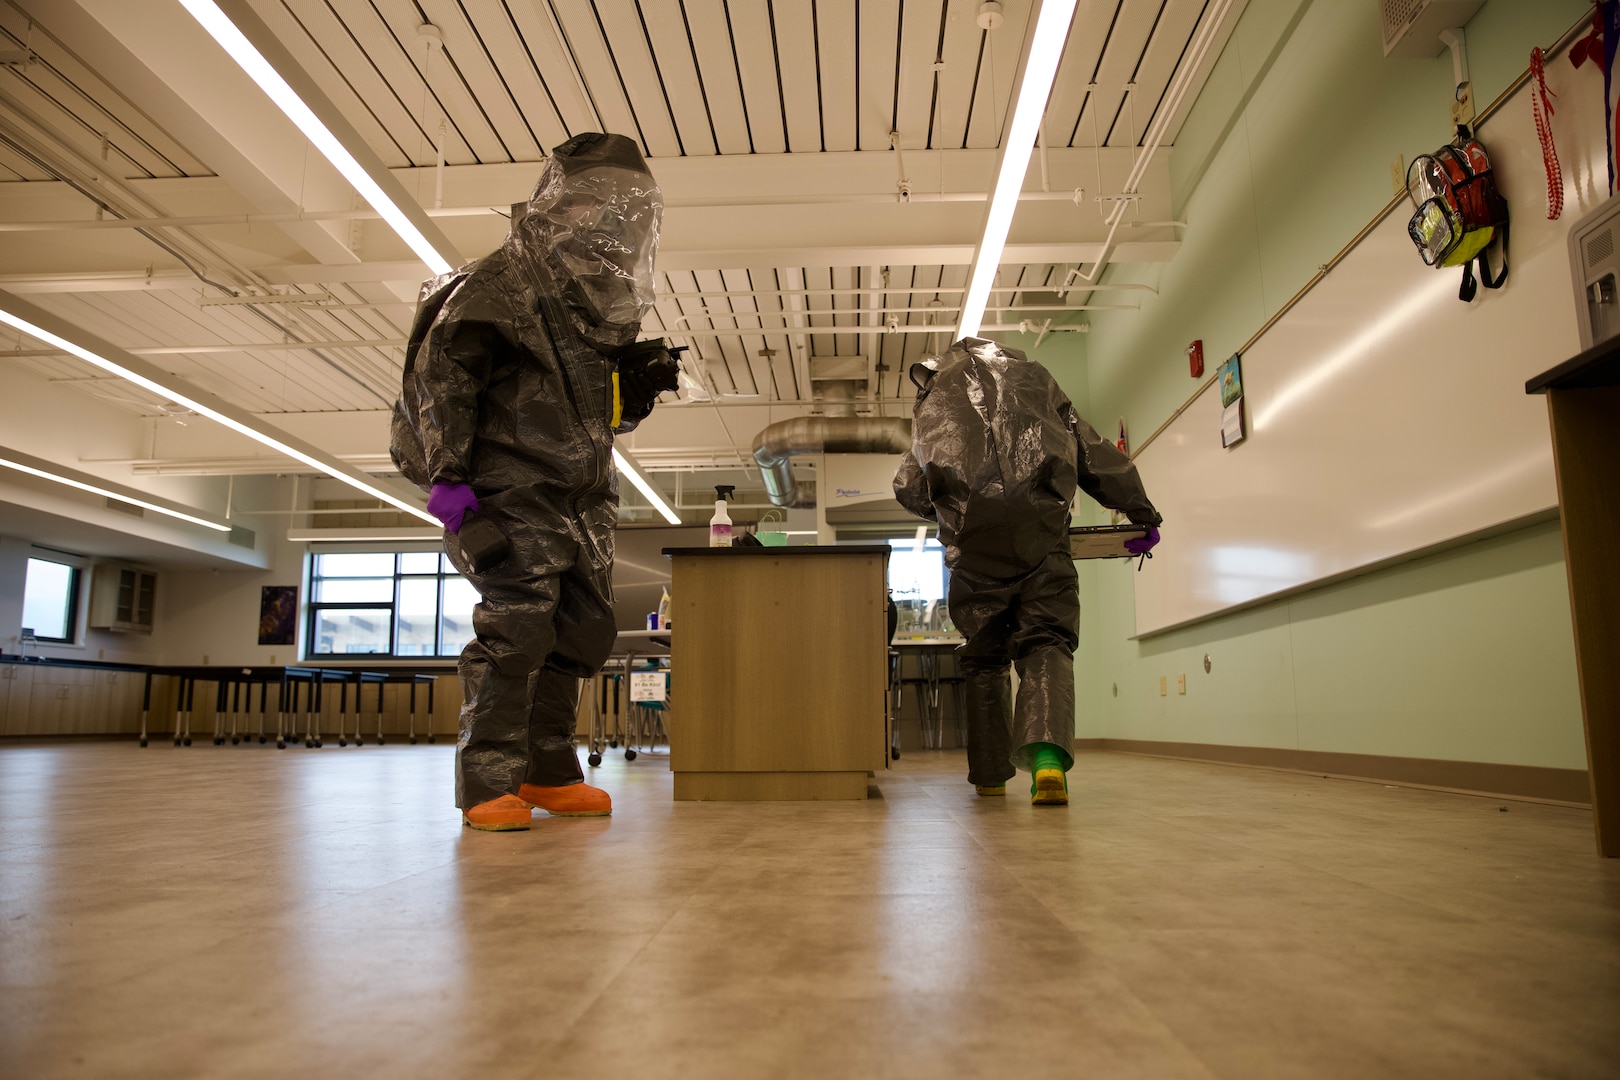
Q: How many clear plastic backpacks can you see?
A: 1